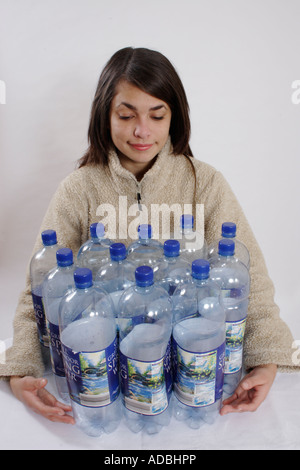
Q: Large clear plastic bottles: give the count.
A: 12